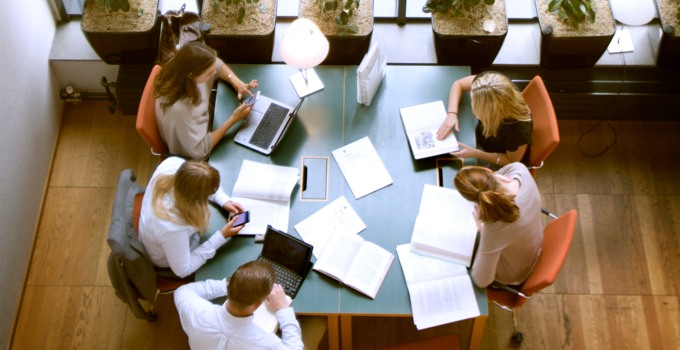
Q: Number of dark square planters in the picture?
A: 6